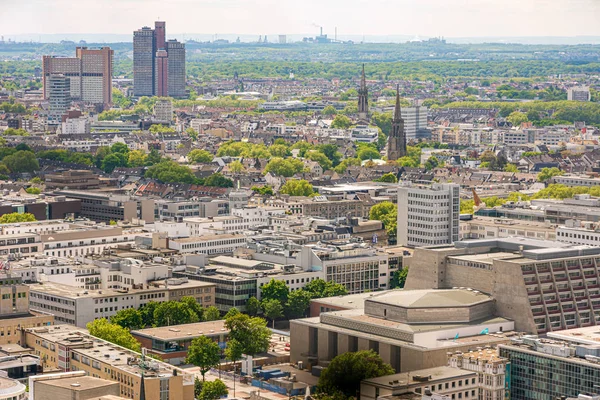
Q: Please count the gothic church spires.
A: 2